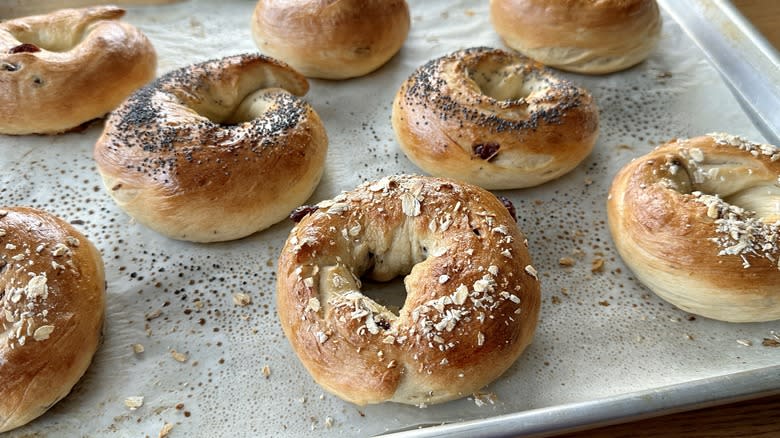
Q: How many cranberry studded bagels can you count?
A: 3